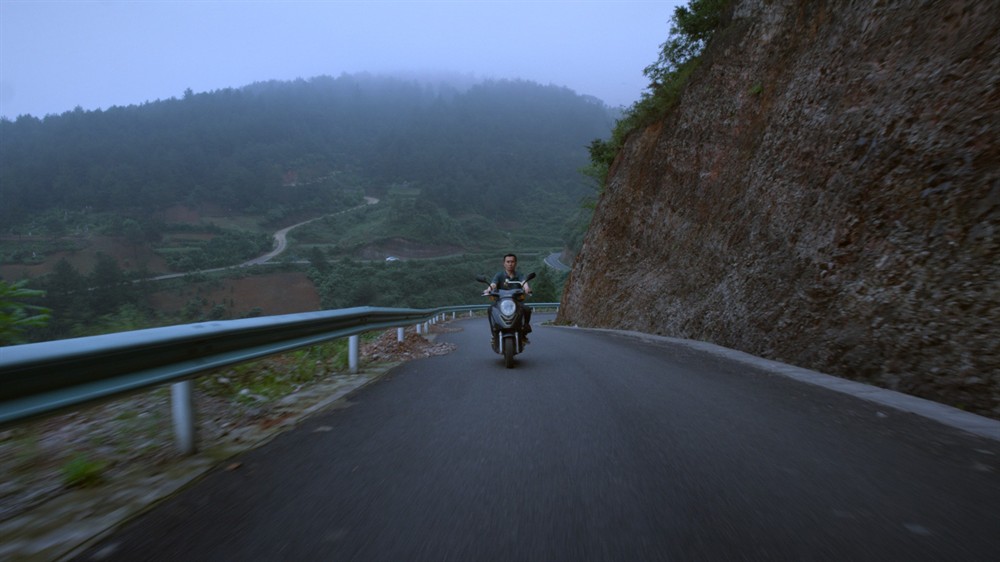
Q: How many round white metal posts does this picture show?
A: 13